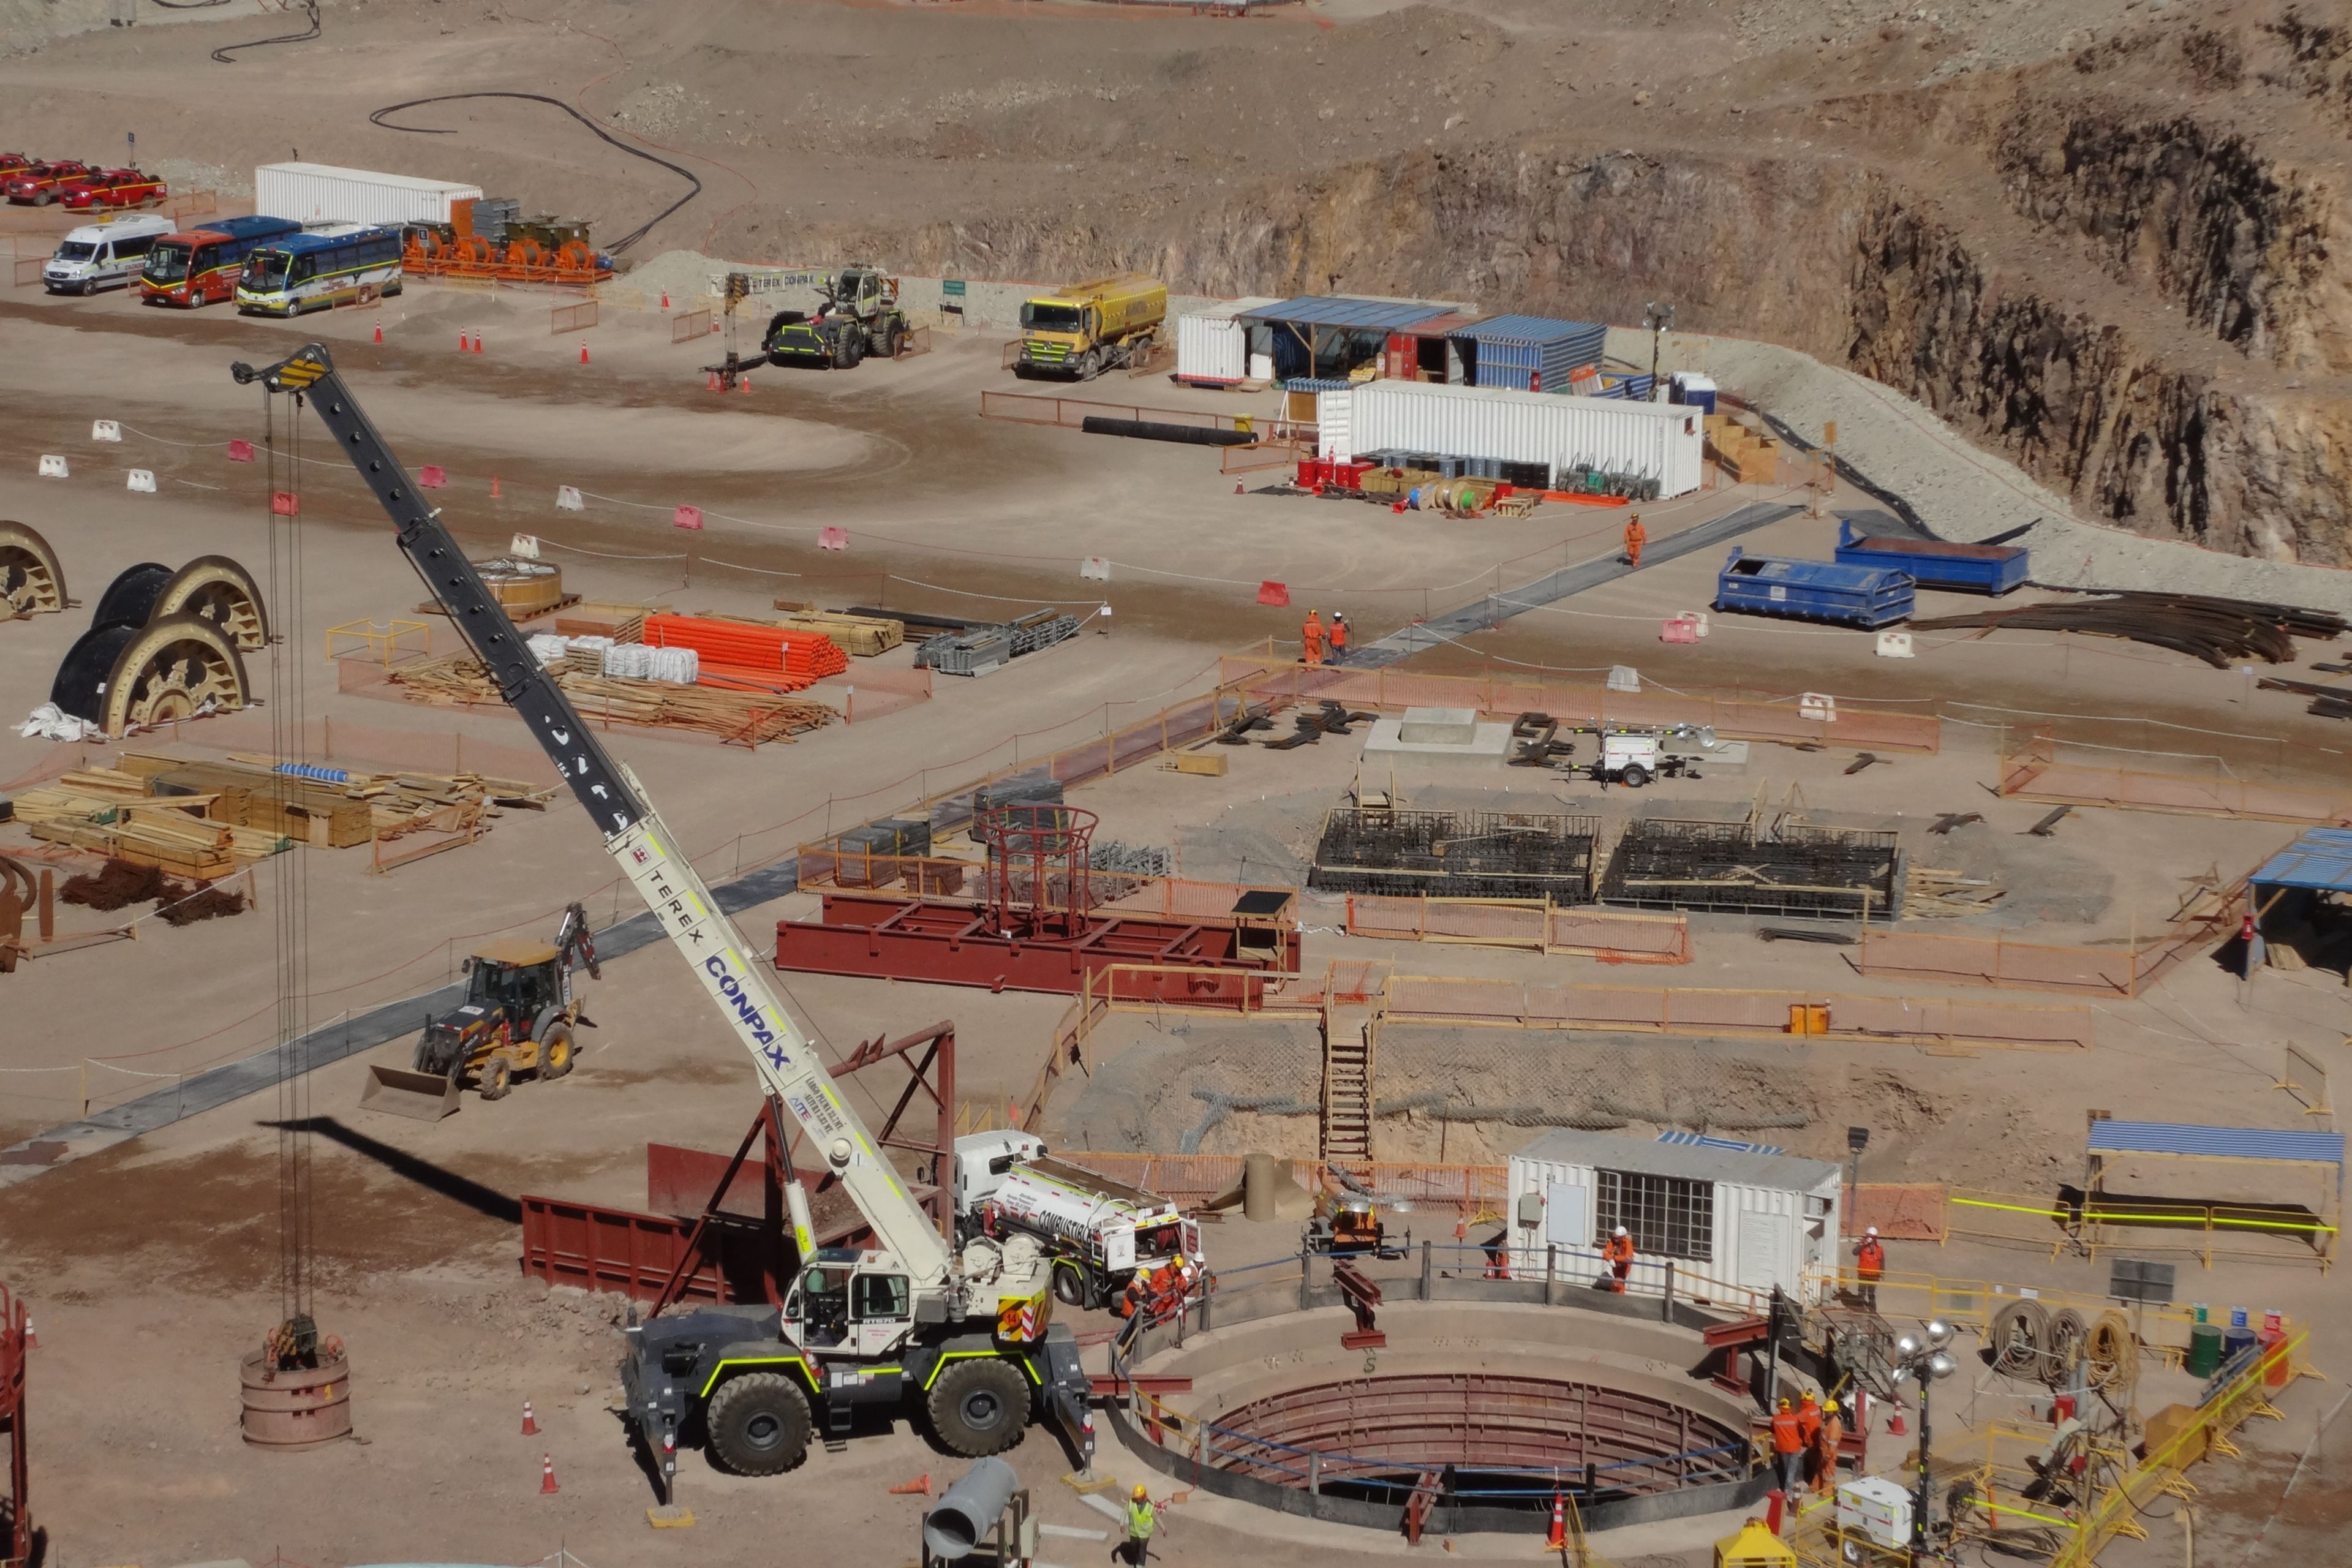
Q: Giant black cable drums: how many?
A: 3